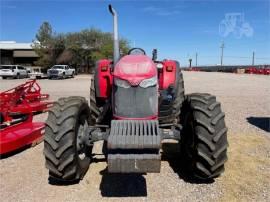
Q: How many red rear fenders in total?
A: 2